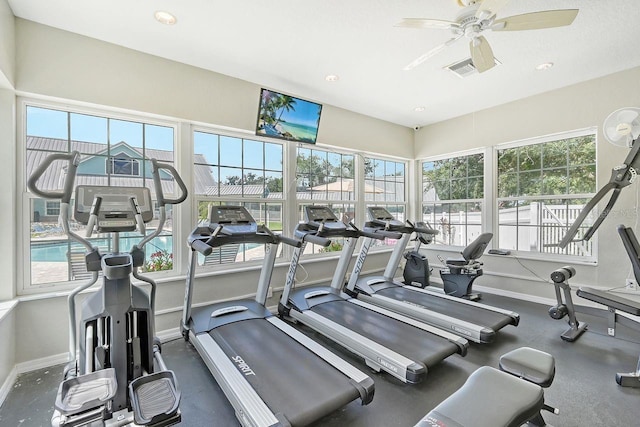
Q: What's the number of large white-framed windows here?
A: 6